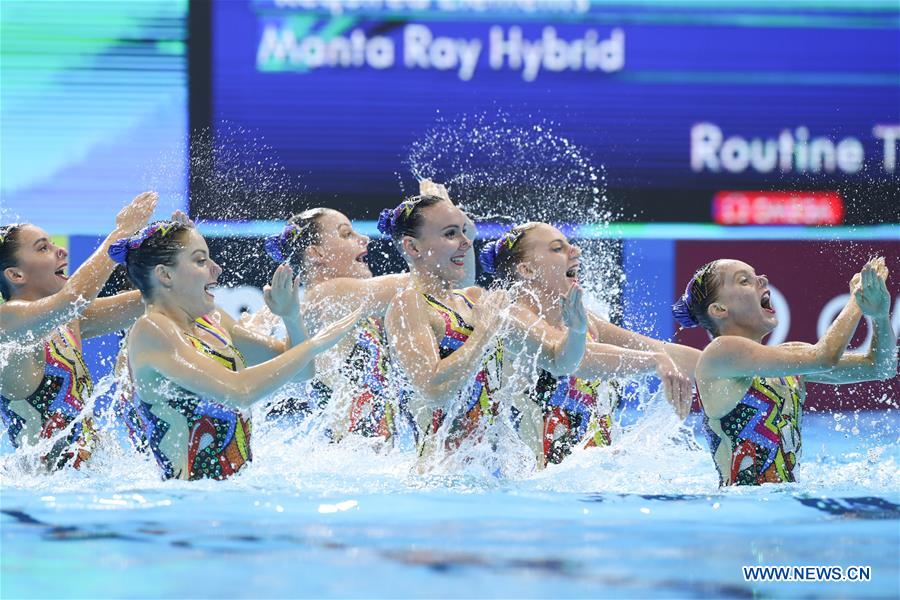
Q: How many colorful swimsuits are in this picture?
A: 6